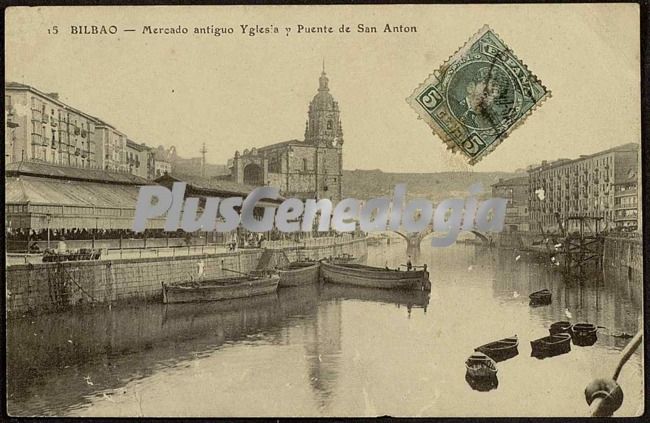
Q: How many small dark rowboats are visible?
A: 6